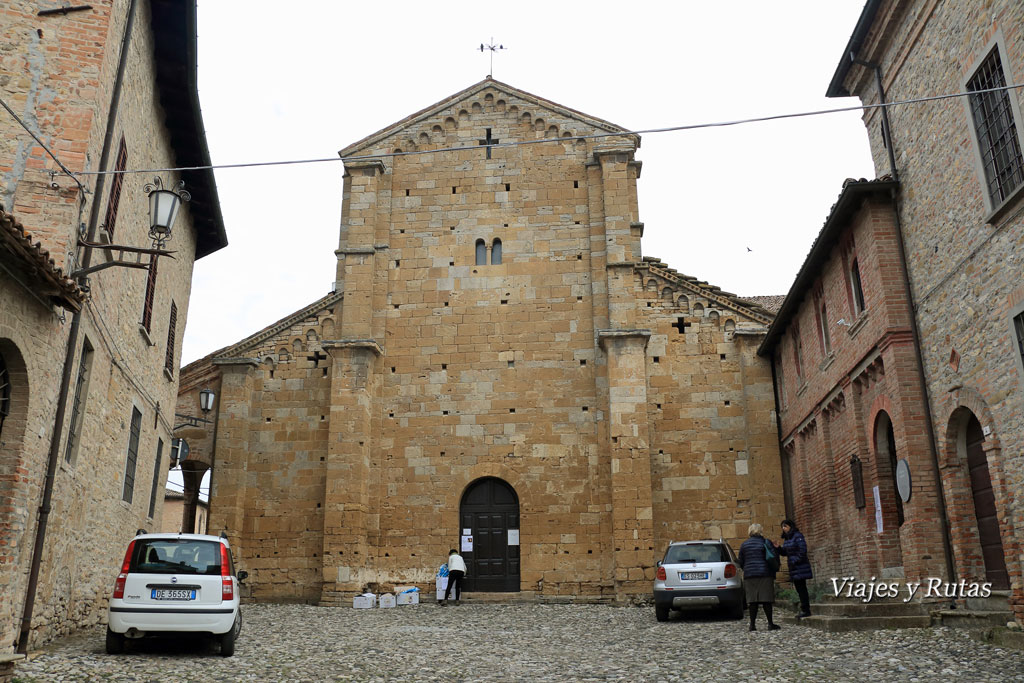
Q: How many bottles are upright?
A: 0